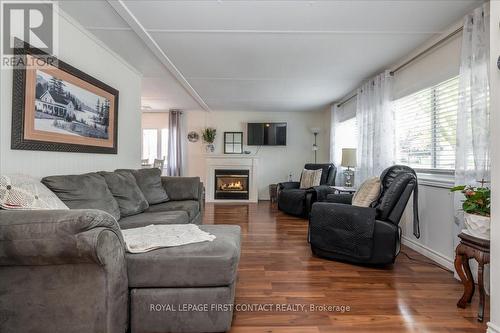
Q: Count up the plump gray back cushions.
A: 3